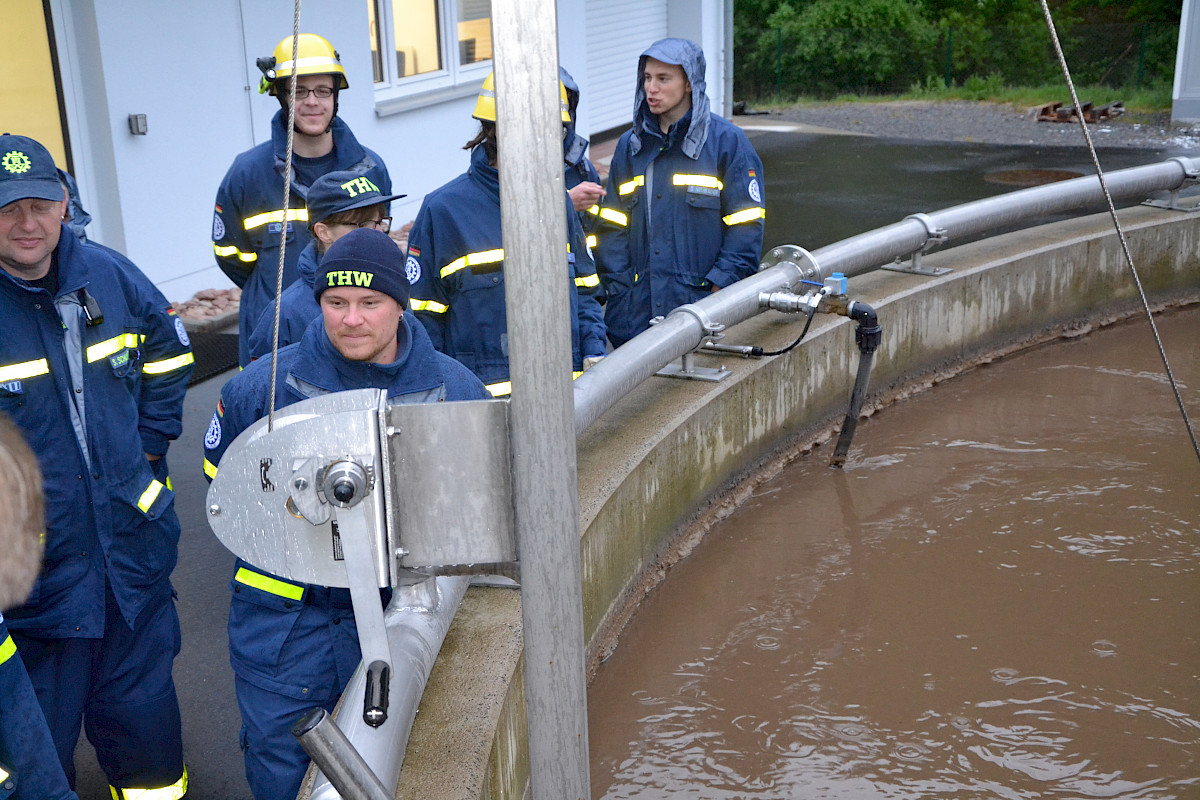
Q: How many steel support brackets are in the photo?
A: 3